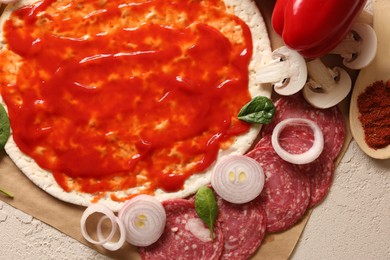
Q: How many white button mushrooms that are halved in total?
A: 3